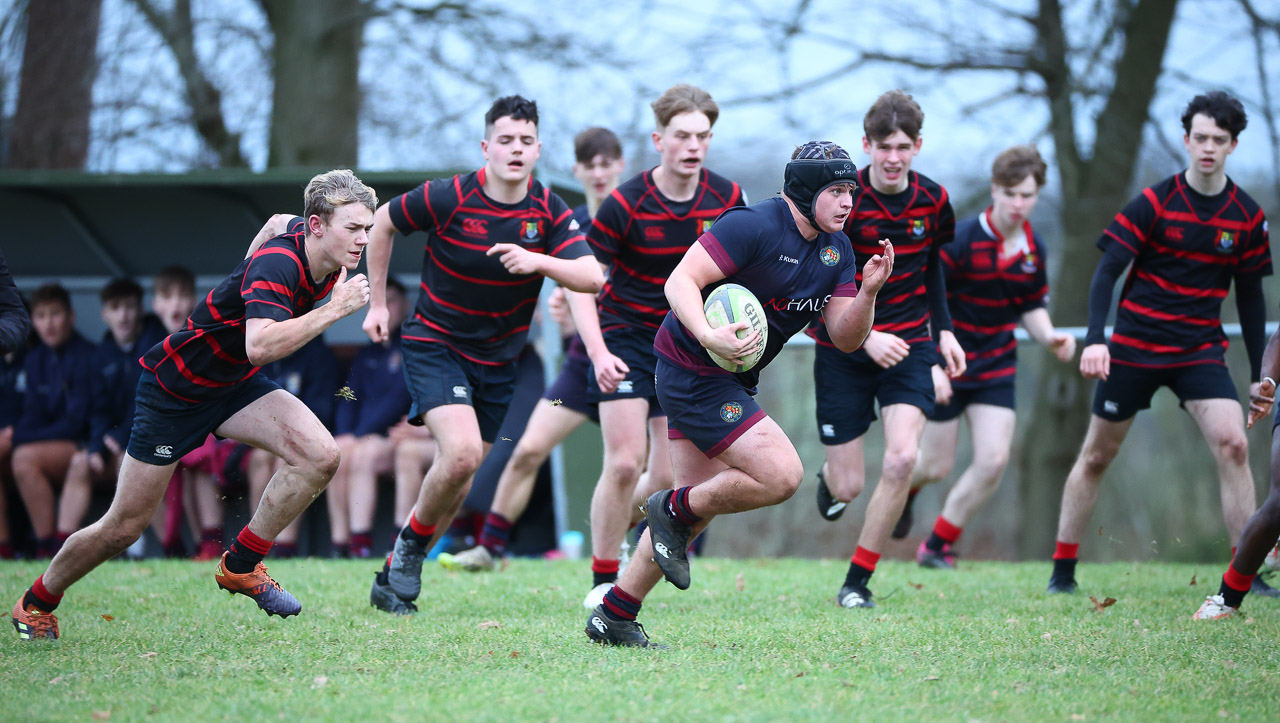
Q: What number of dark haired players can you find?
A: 2